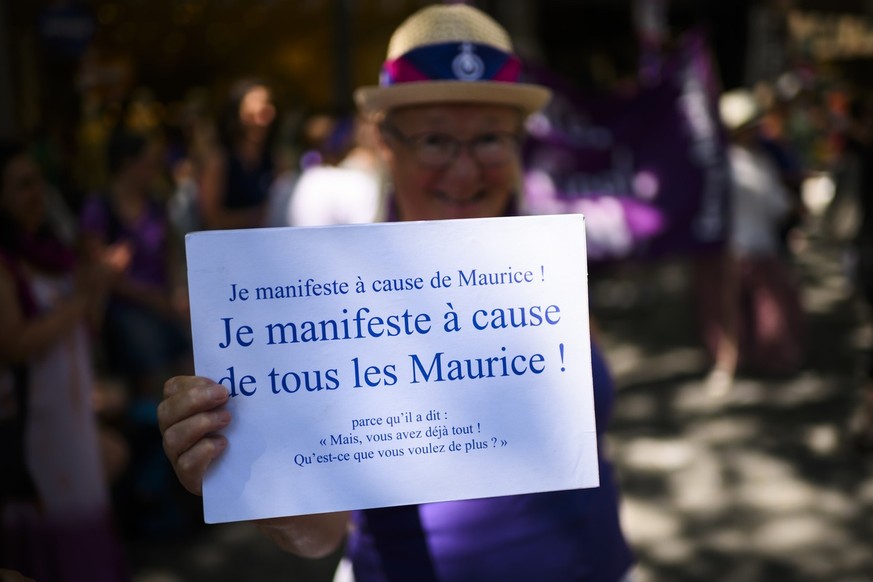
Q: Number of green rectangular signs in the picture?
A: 0